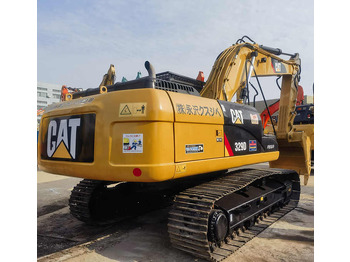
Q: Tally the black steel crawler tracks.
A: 2